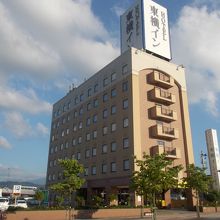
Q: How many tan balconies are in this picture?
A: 5